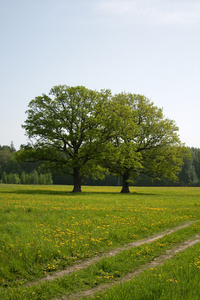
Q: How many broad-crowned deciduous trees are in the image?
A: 2